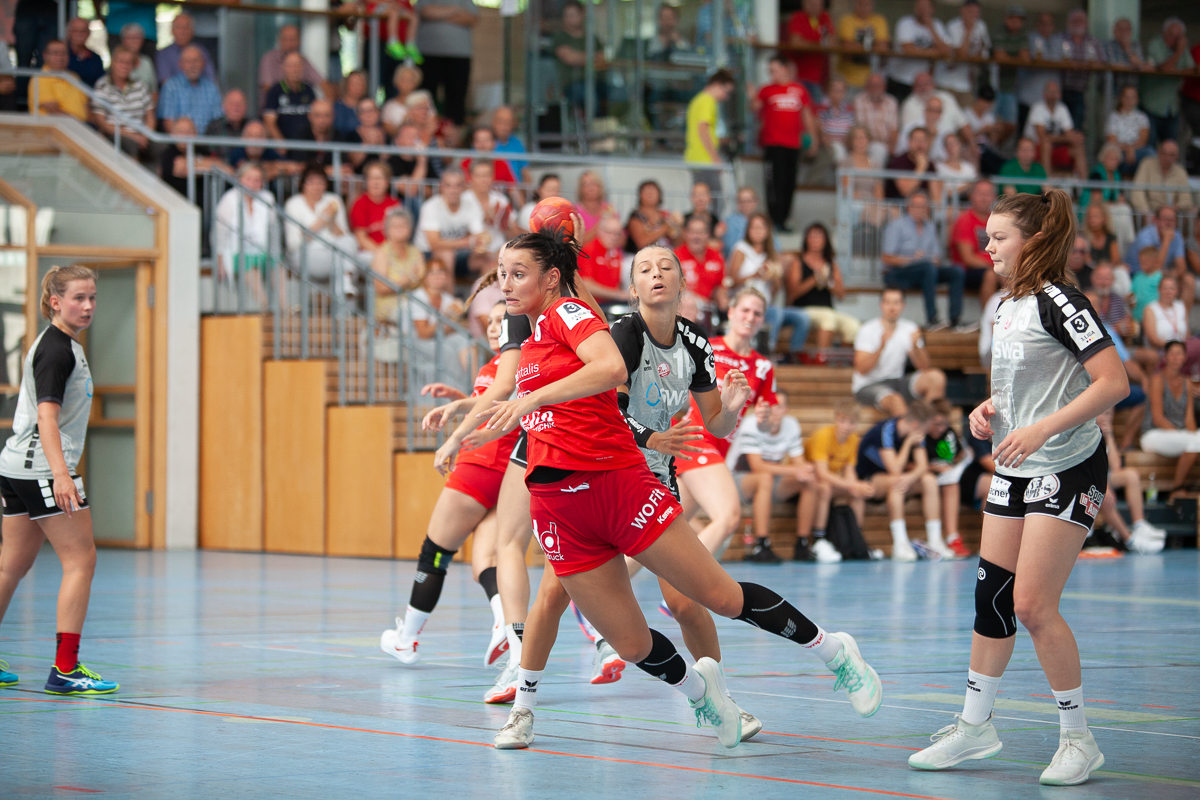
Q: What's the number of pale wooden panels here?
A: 4